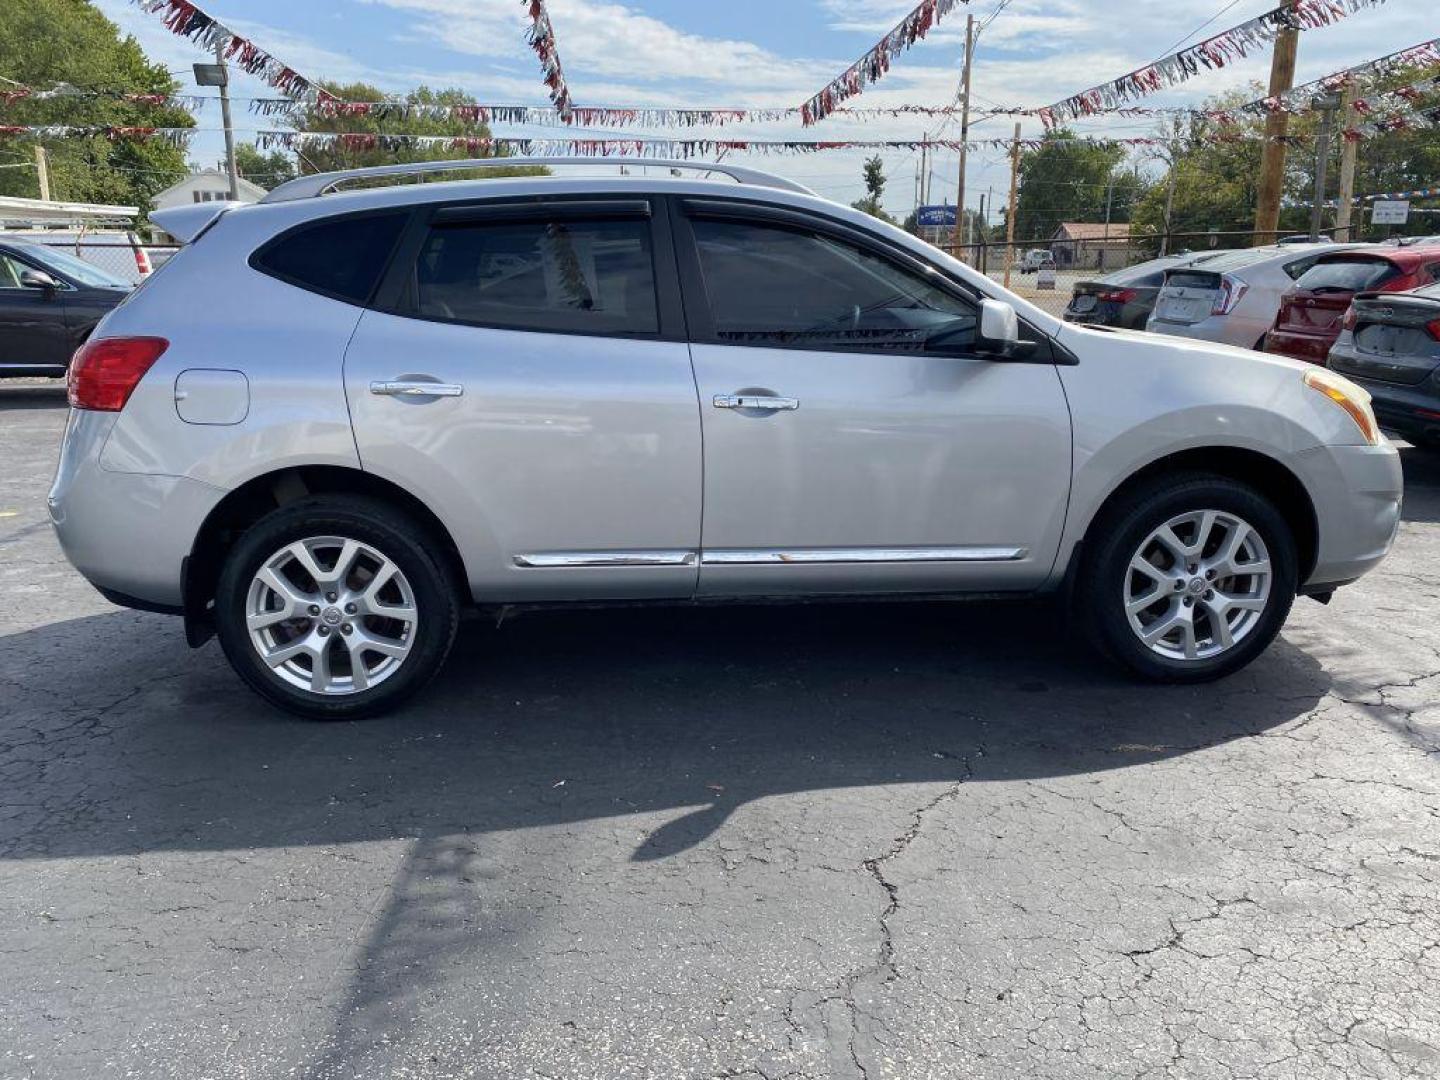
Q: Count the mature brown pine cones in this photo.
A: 0